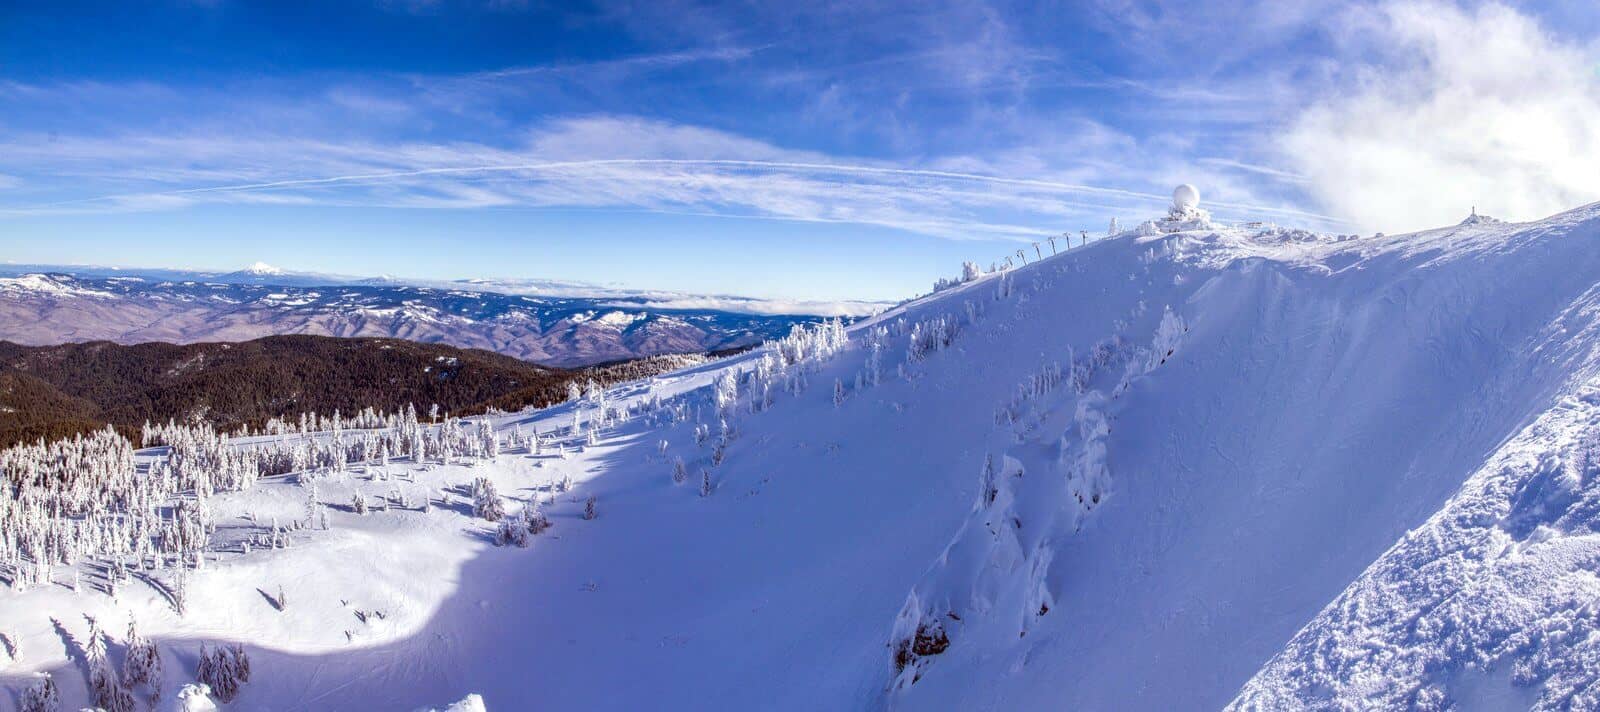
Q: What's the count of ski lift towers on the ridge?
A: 6